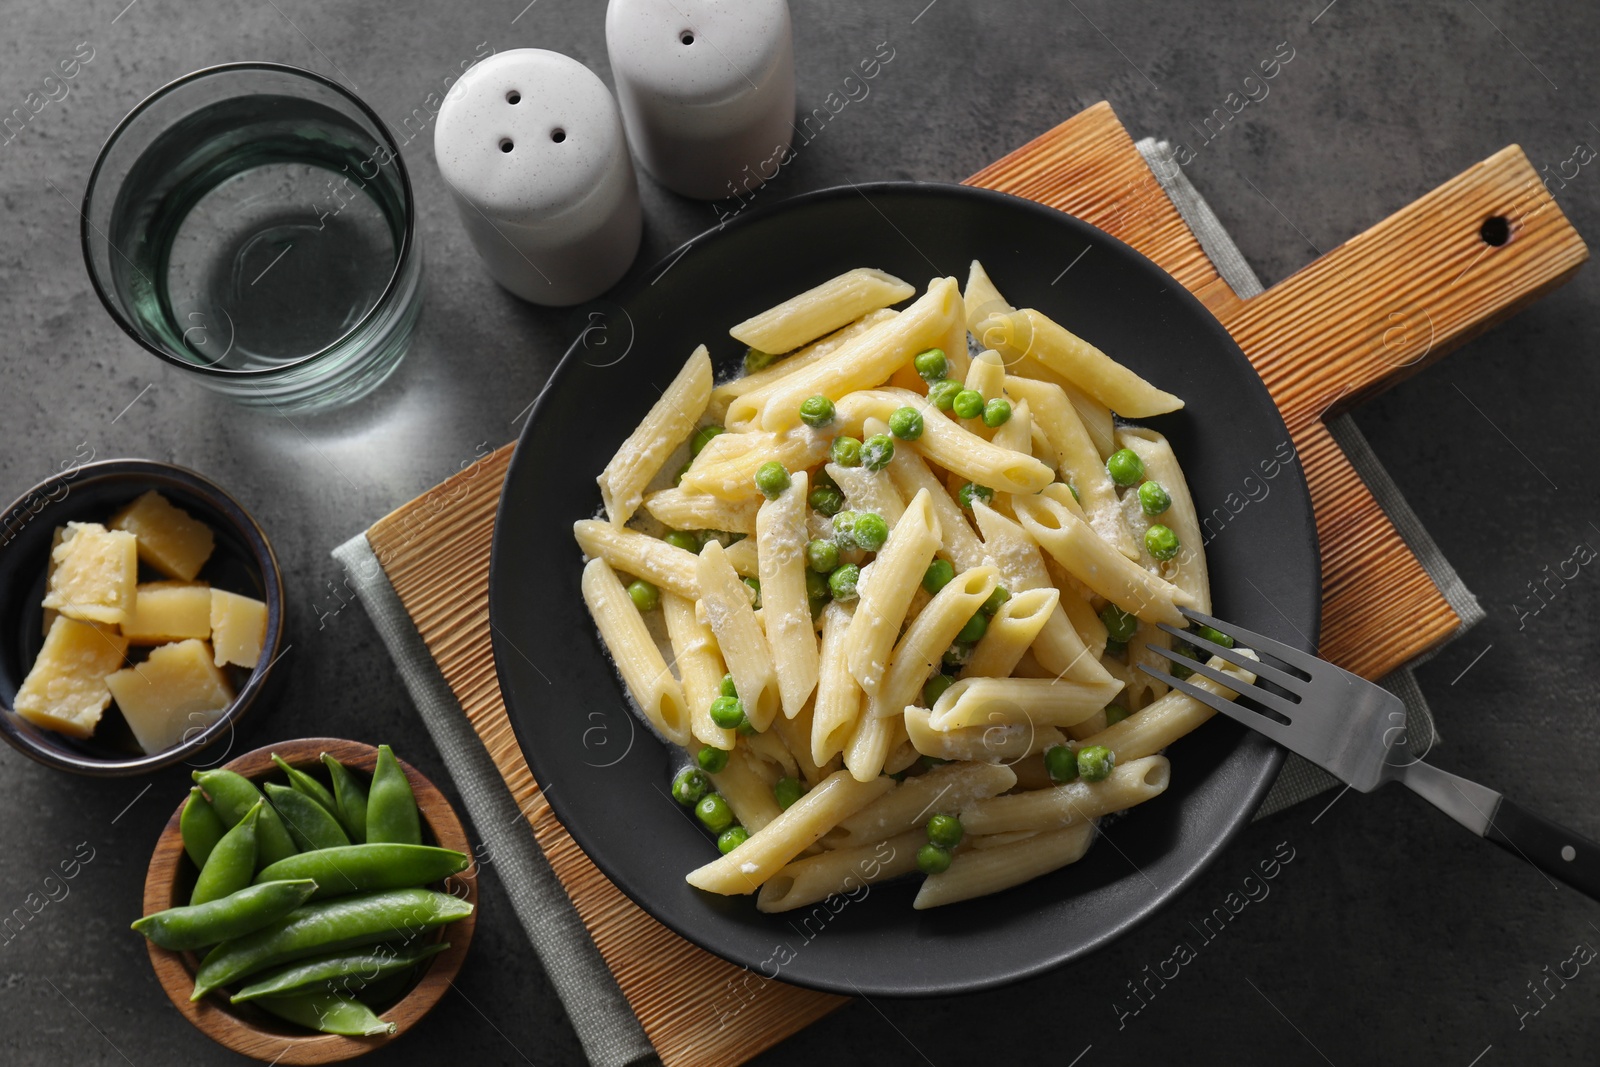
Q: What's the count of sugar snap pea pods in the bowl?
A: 12